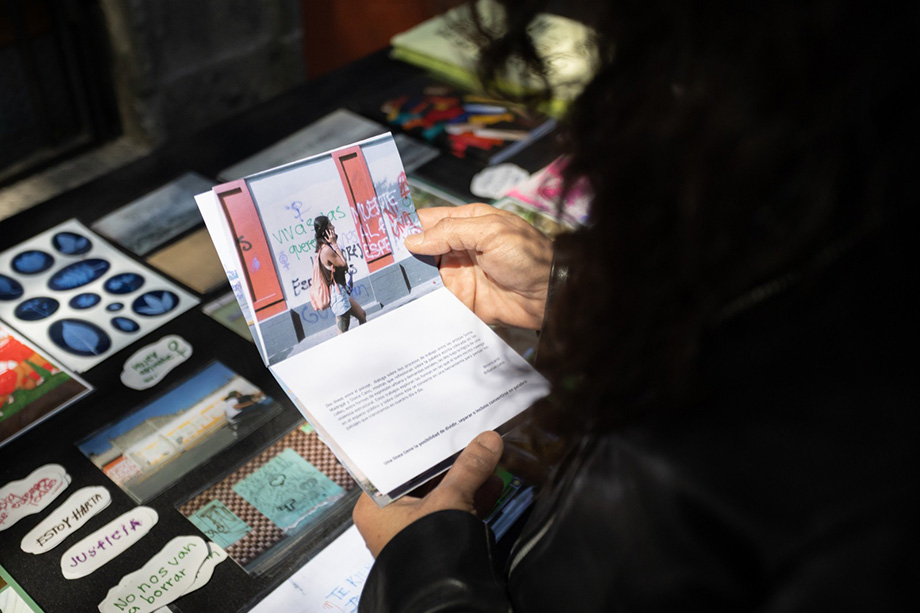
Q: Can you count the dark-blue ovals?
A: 11